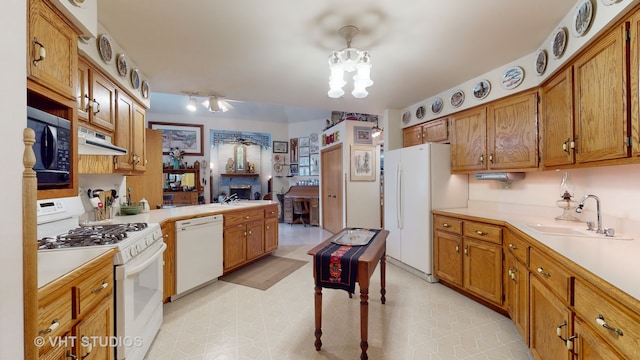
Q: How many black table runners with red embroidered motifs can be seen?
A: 1